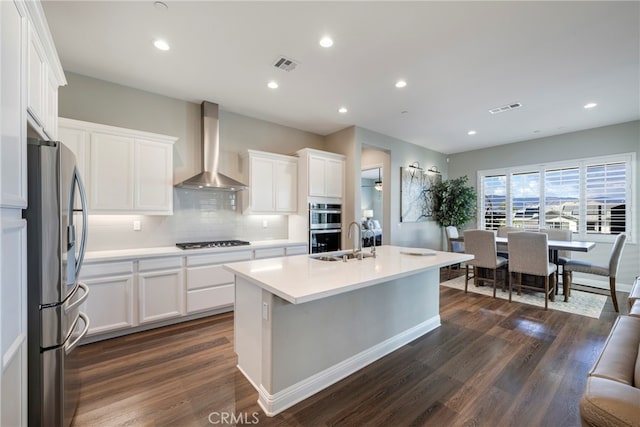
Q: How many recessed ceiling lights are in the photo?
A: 7